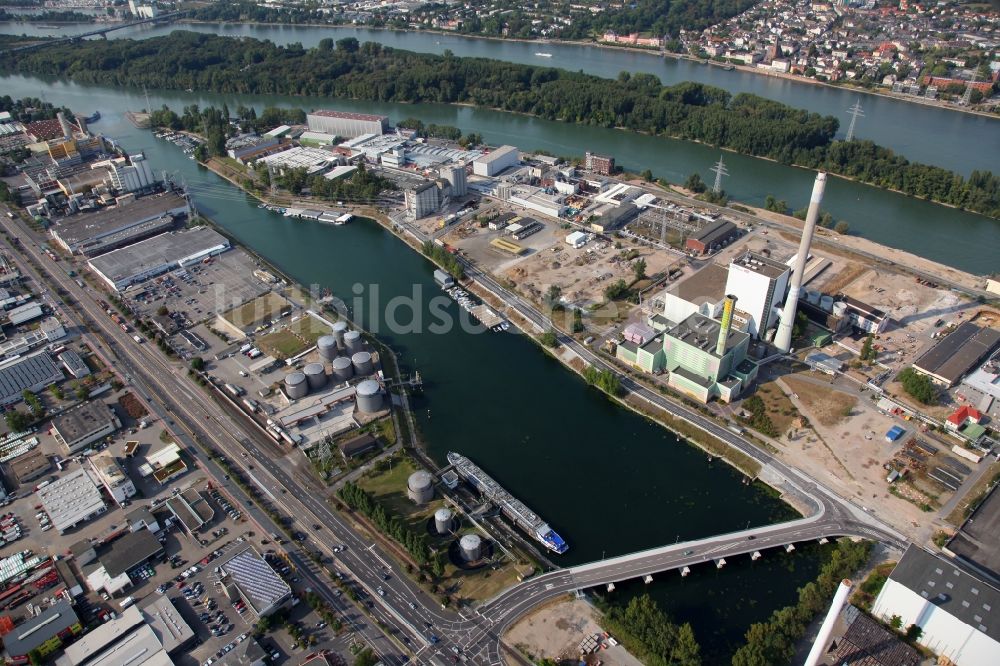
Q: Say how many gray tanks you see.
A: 11